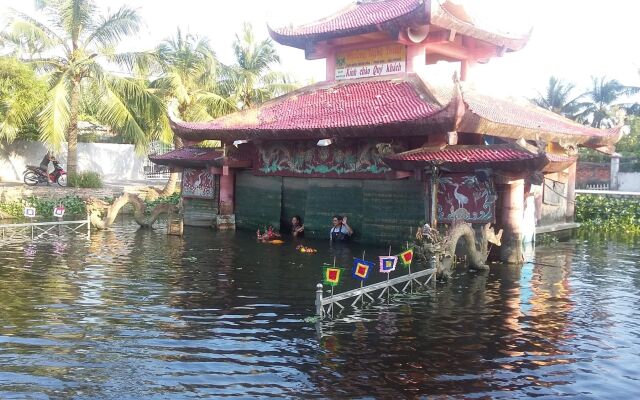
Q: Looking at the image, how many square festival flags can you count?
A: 6